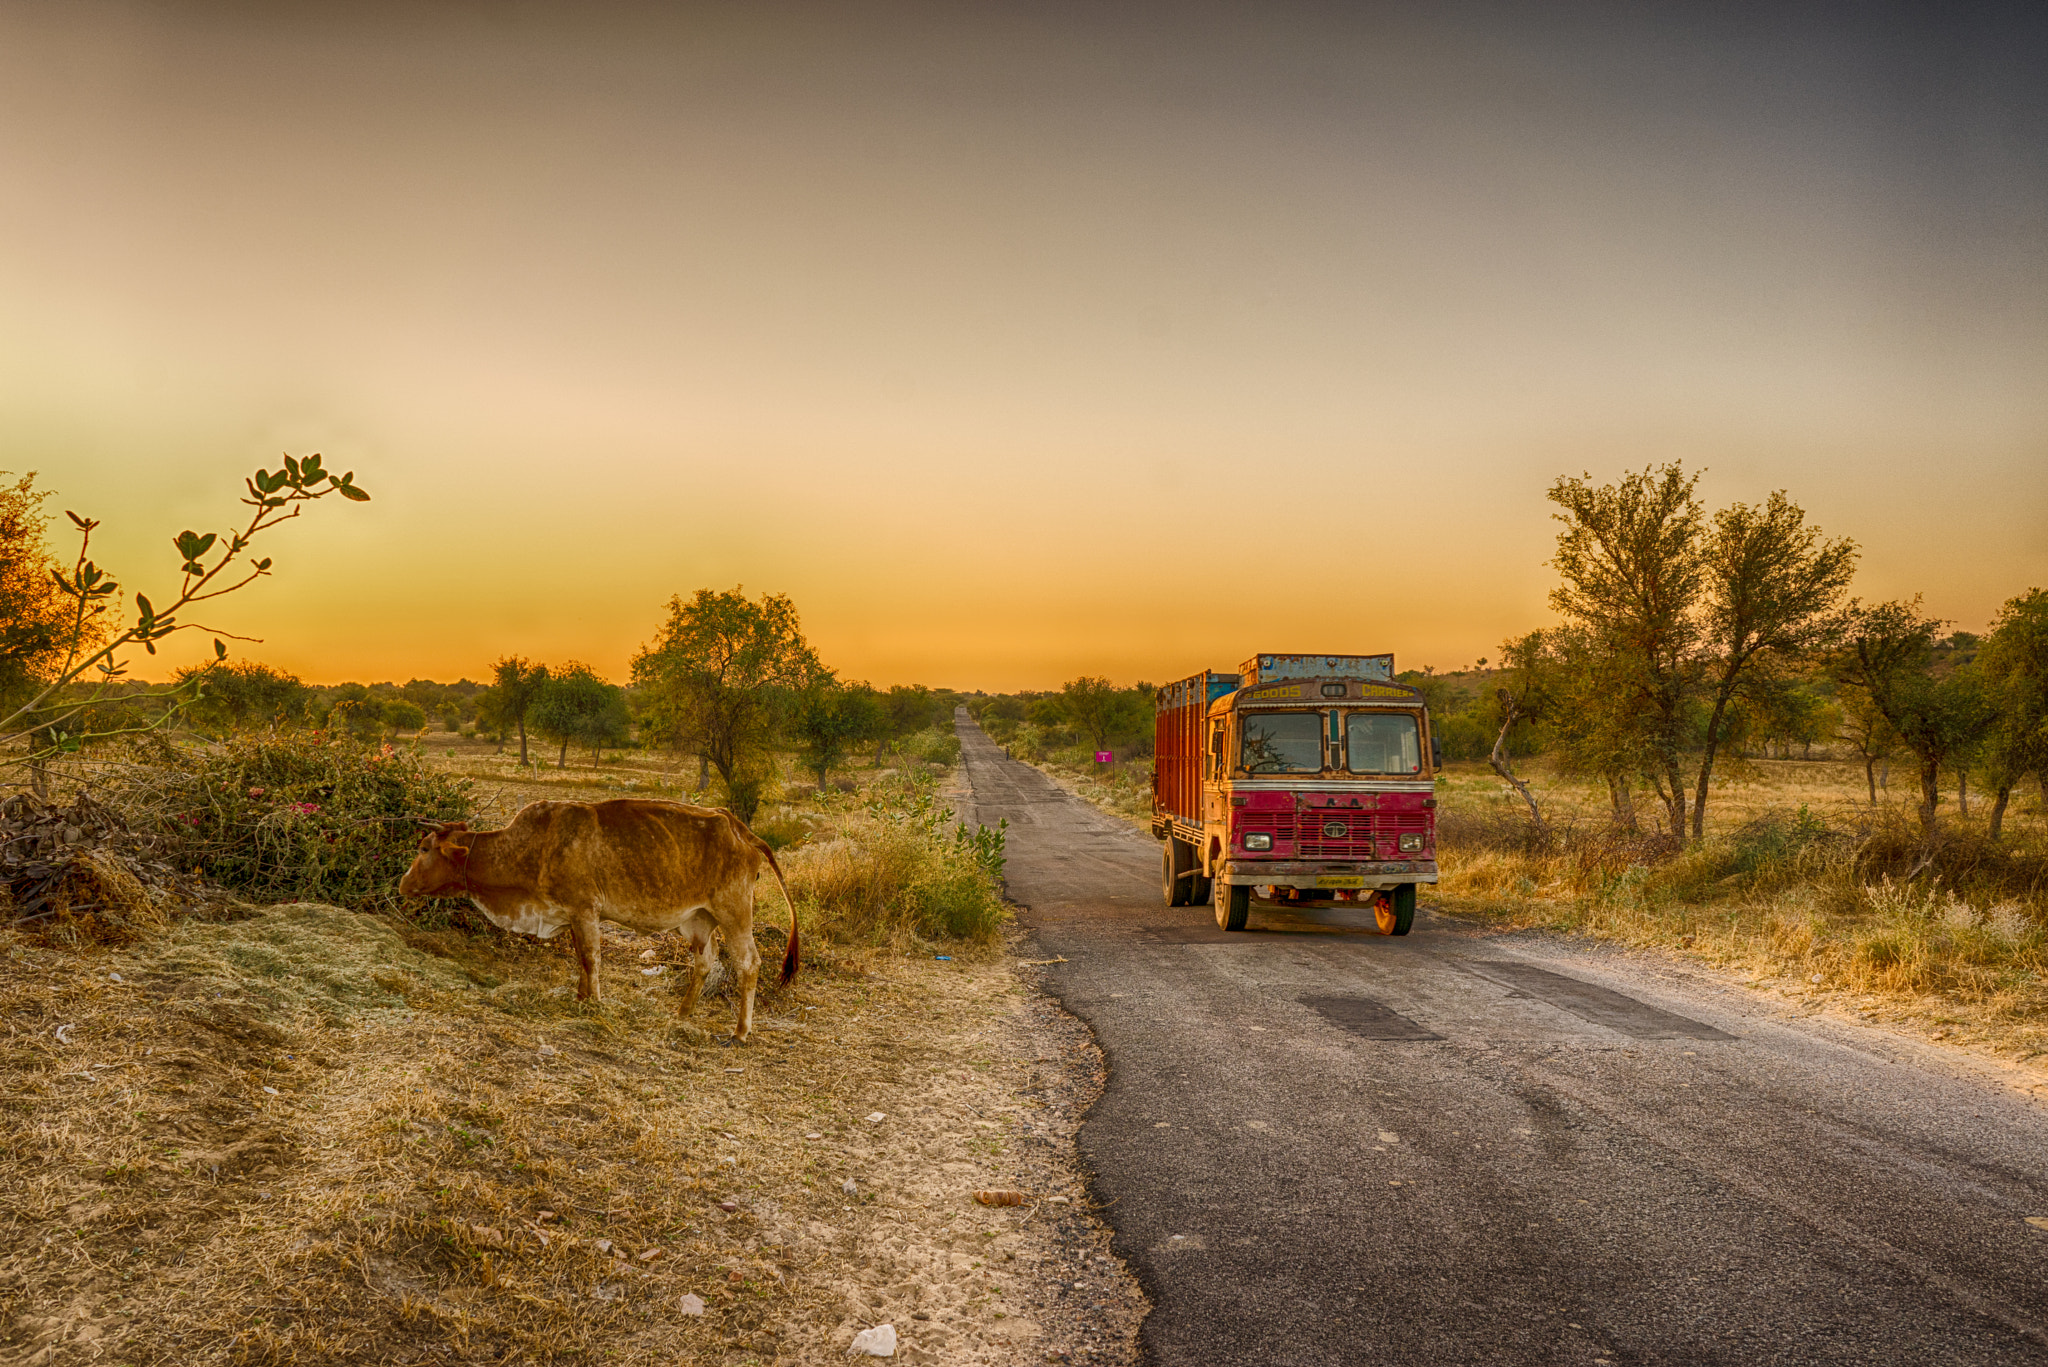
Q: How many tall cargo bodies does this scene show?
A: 1